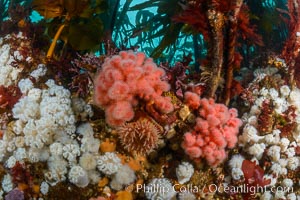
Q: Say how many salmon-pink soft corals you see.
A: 2